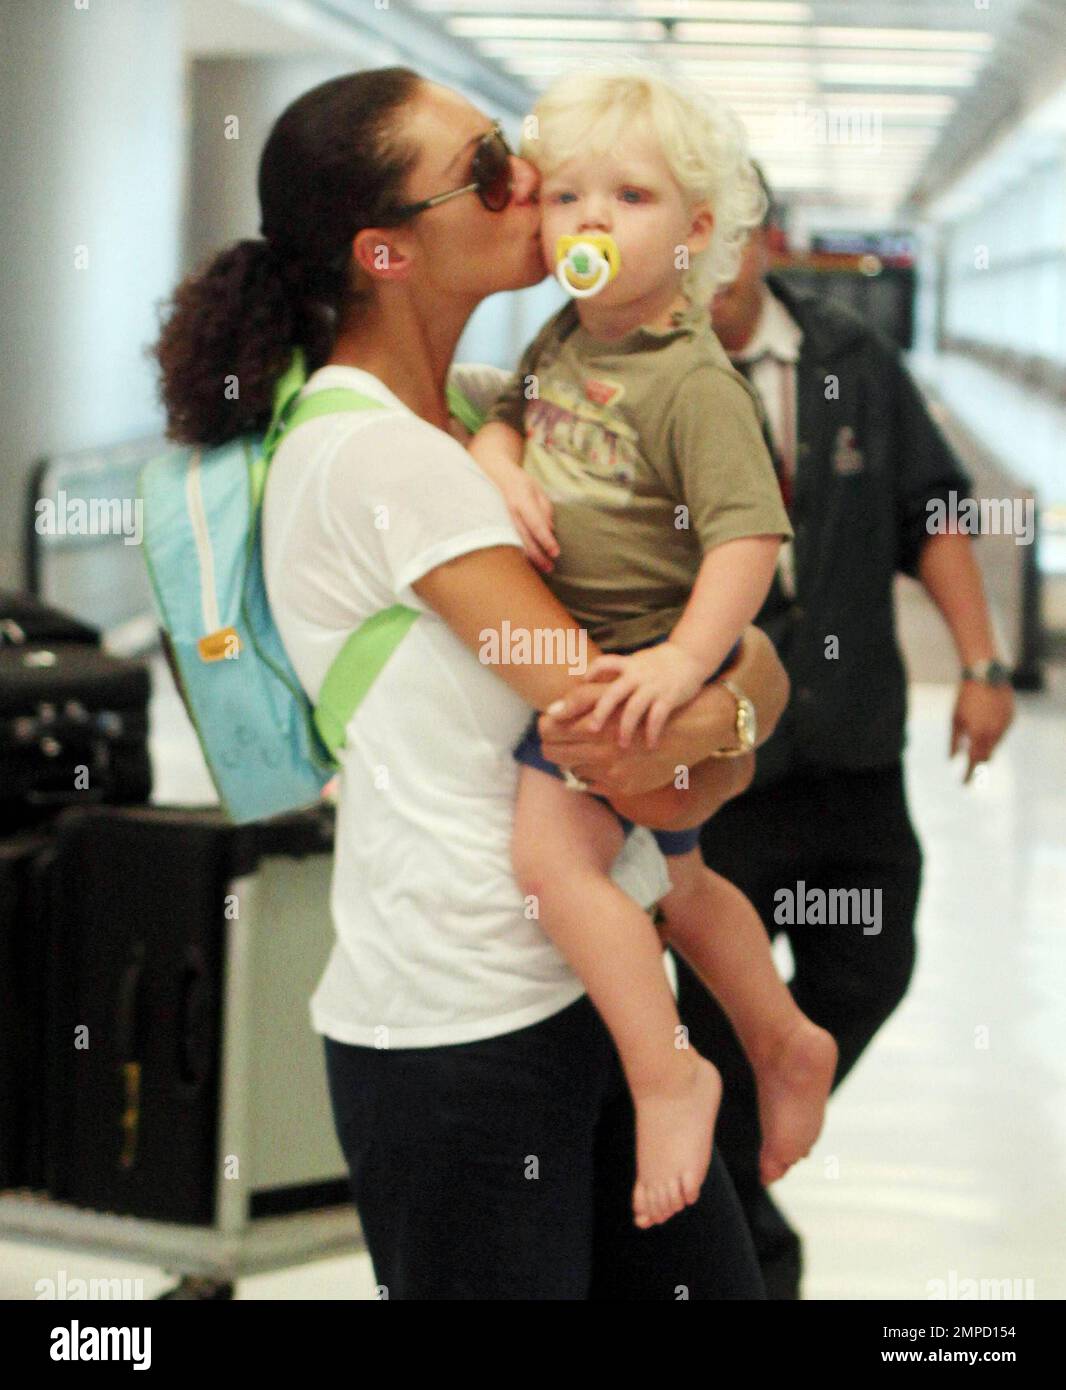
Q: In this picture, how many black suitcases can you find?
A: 4